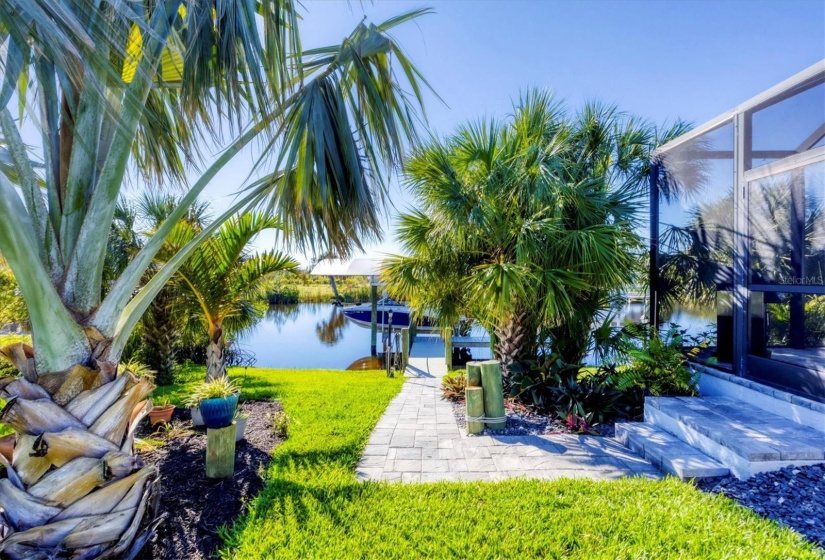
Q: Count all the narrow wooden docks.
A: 1